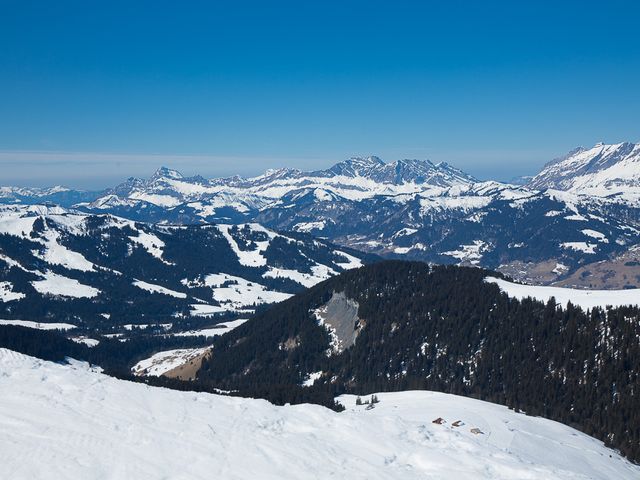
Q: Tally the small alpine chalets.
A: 3